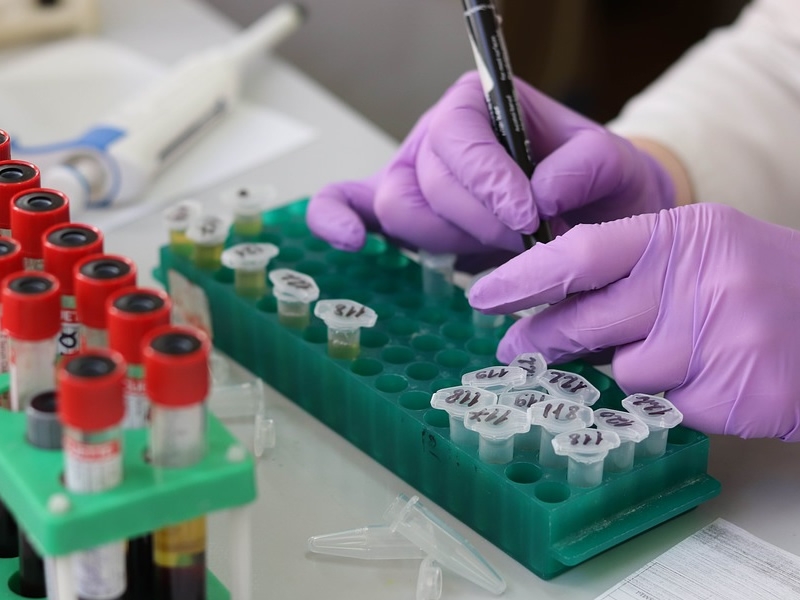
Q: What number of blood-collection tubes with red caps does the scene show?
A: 10